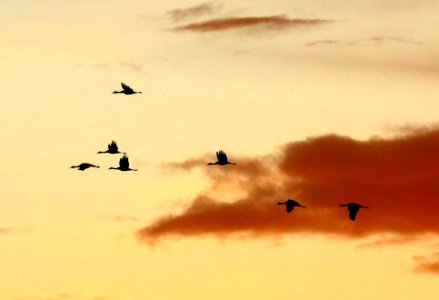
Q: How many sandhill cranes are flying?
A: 7